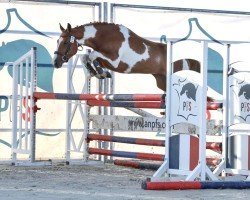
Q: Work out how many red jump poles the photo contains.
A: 6